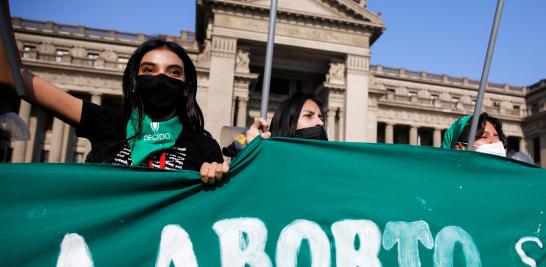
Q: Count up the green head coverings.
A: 1